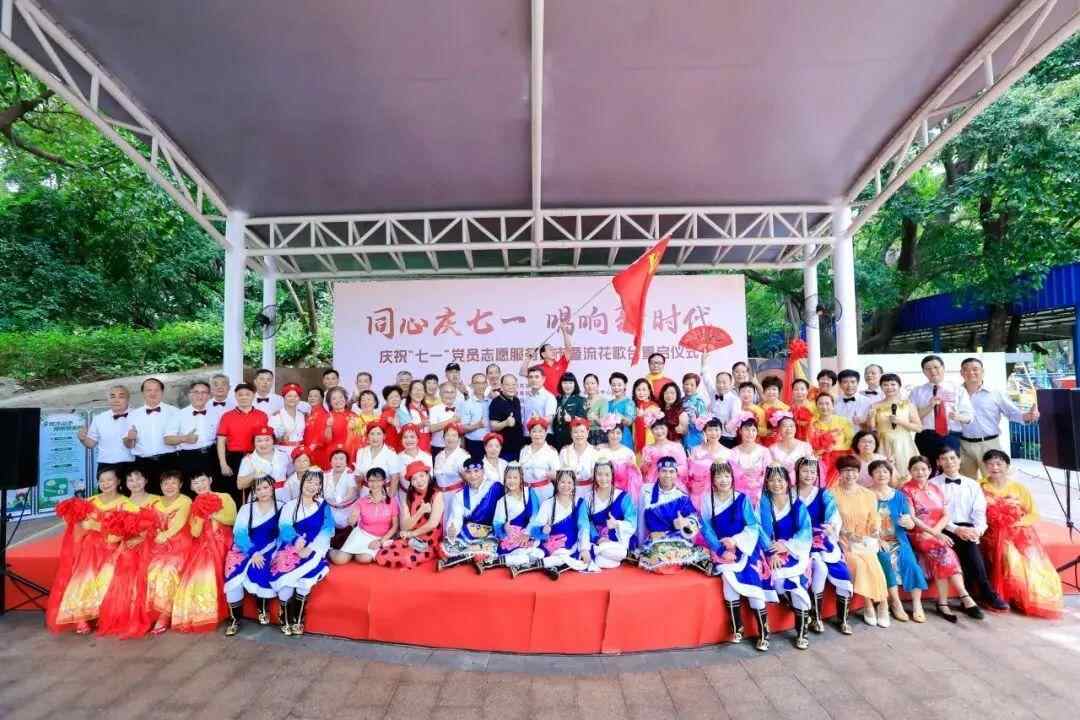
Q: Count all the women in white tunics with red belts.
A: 10